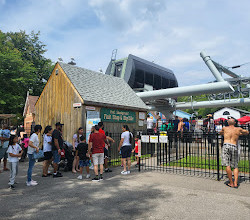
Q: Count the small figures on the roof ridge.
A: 3